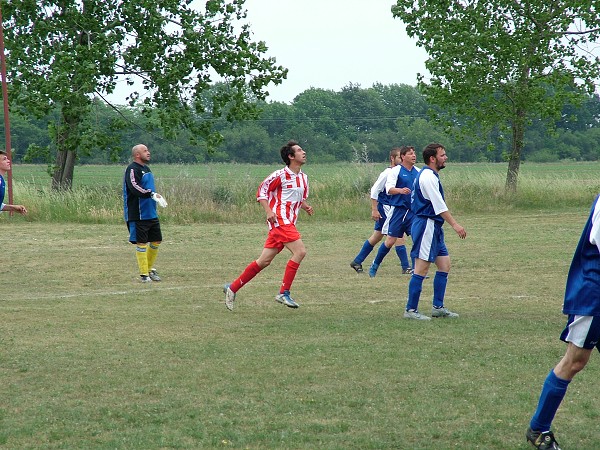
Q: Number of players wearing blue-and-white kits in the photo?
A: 5